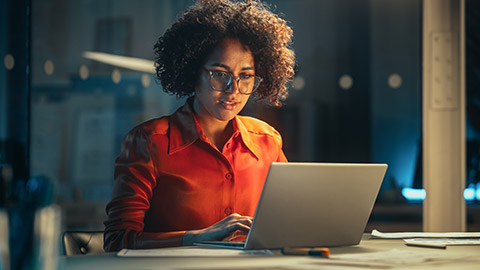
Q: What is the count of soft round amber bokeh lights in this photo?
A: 8